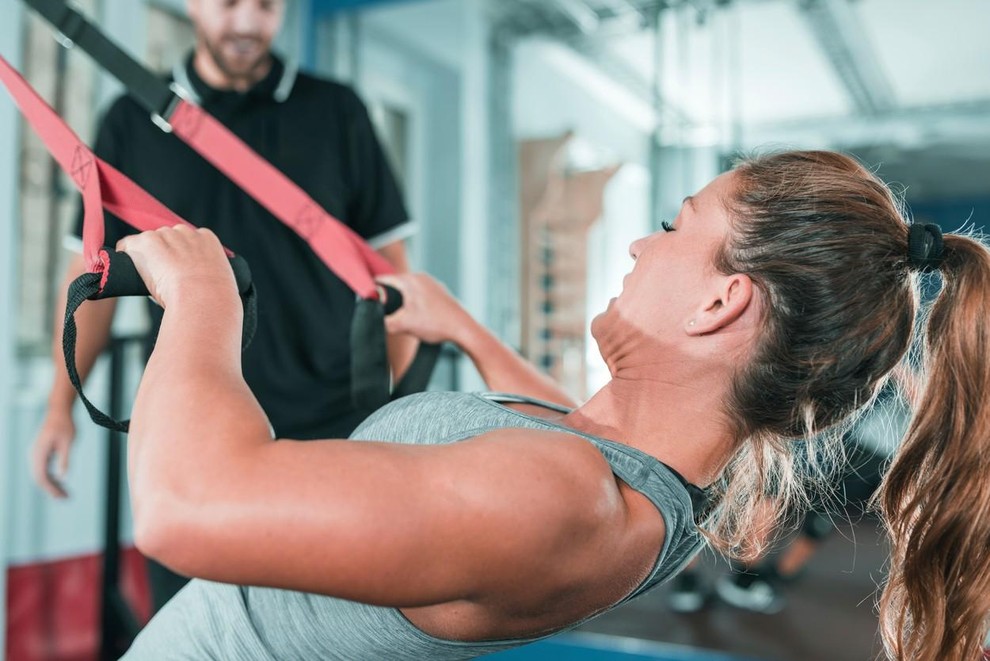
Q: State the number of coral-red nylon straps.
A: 2